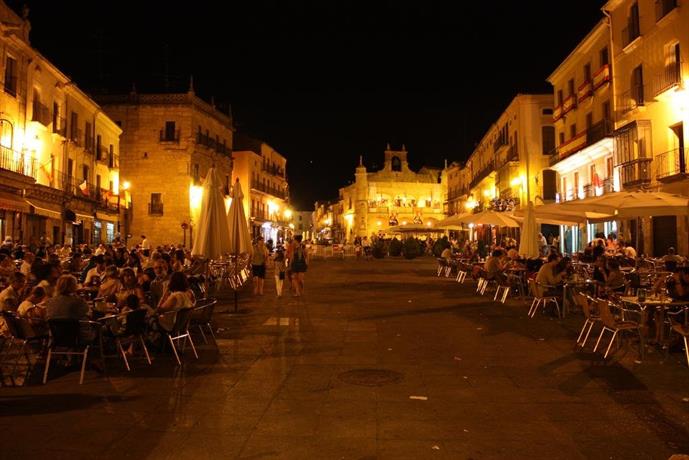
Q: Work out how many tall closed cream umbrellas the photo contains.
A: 3